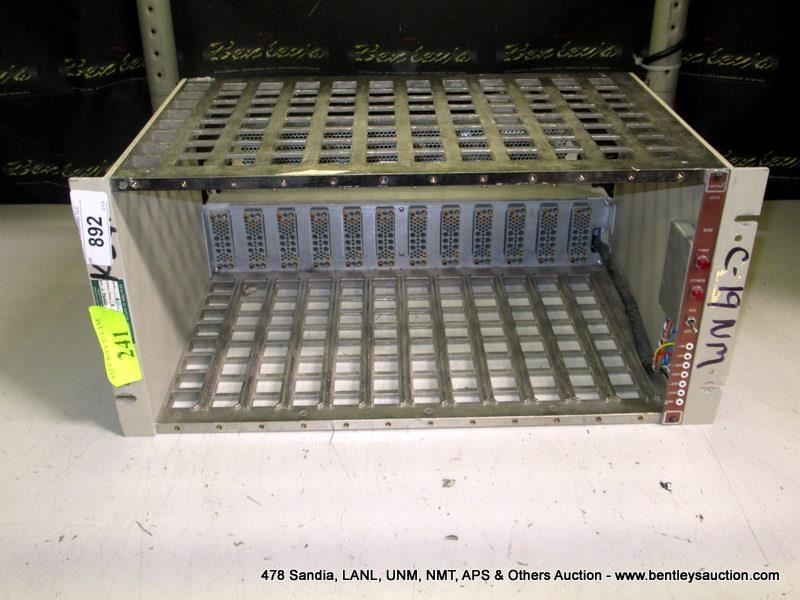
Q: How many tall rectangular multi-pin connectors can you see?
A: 12